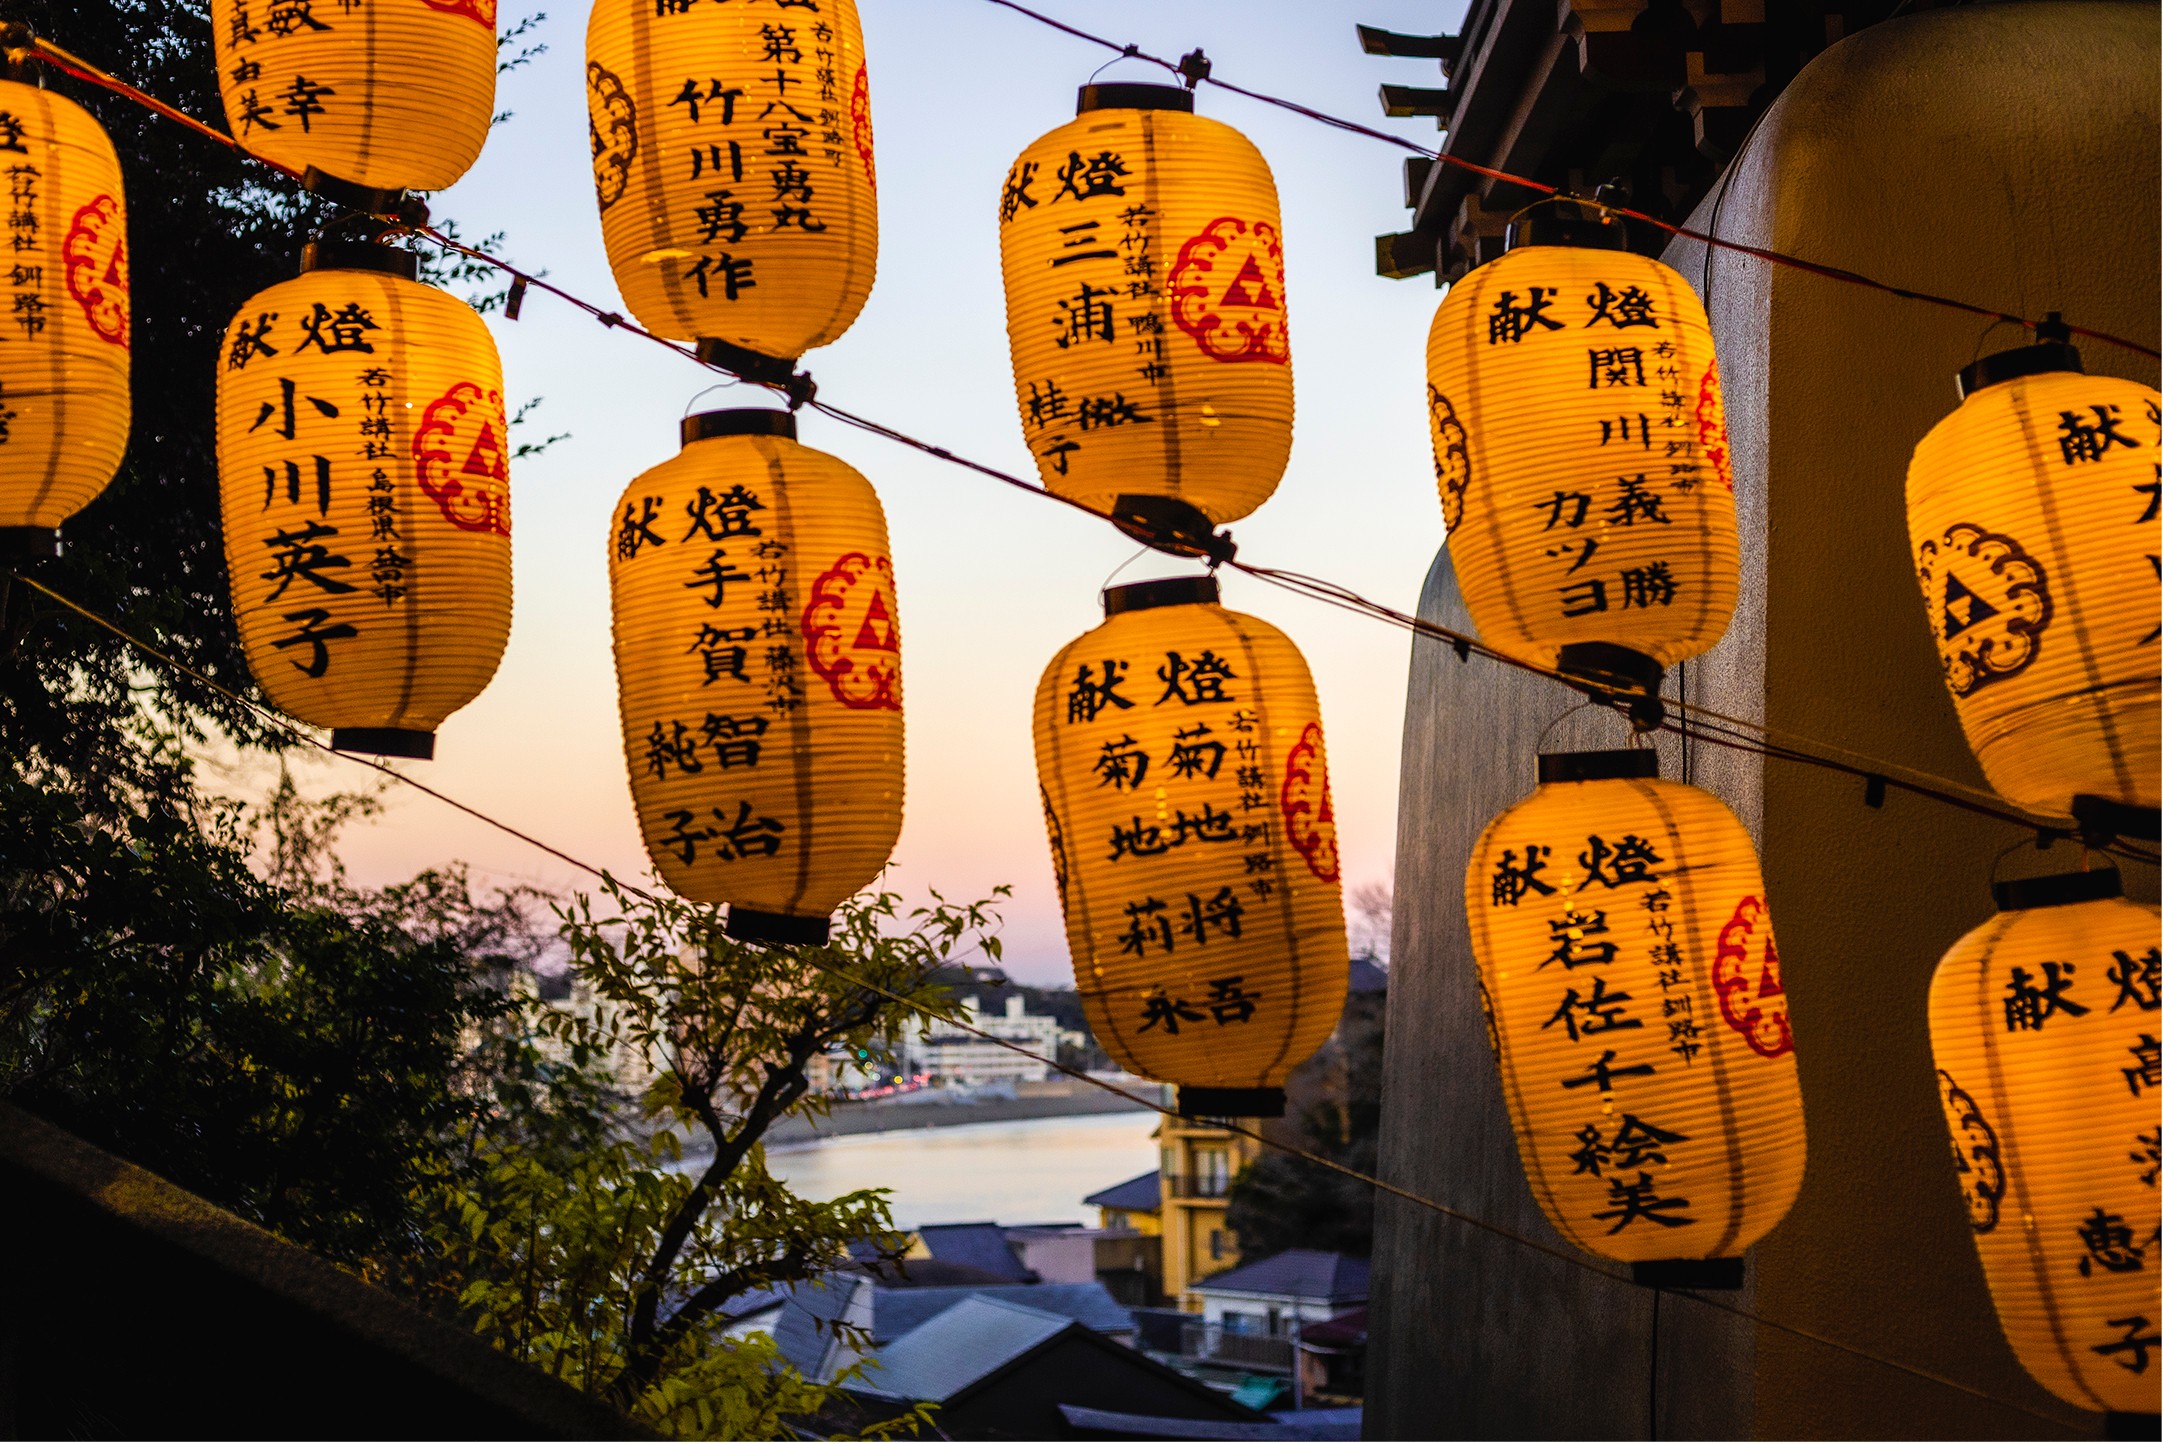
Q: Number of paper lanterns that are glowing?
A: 11